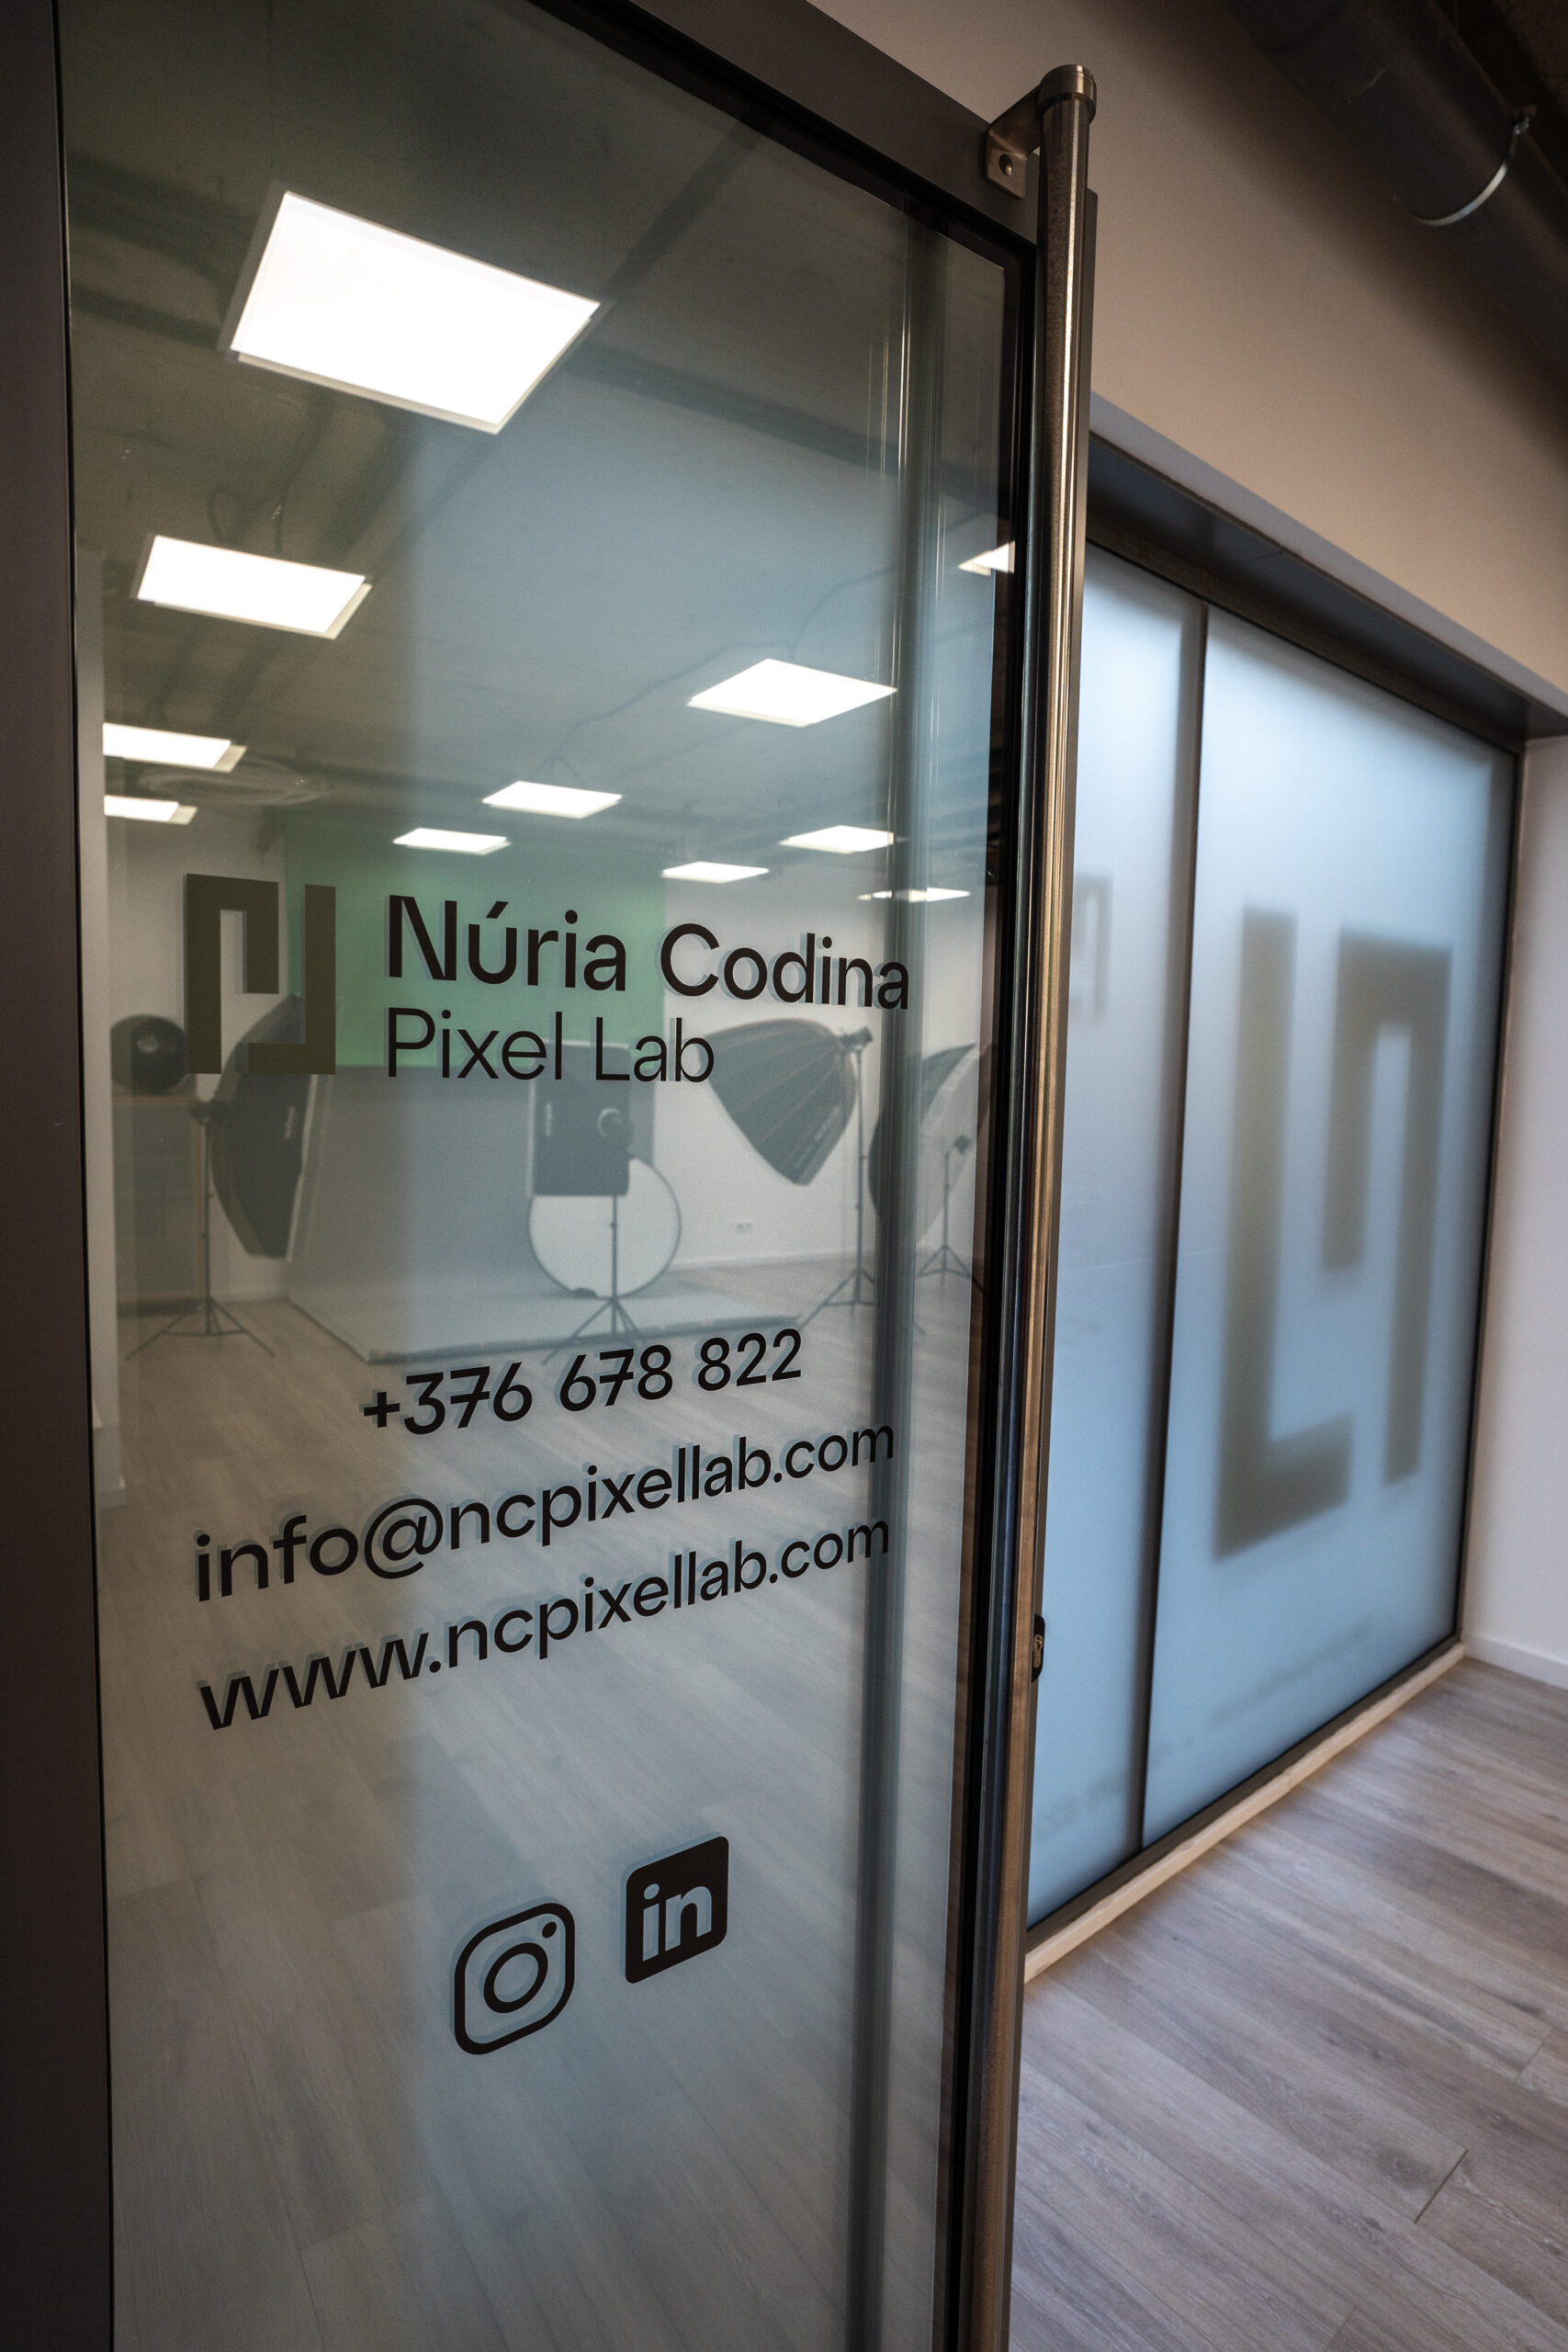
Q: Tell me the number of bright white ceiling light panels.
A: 11